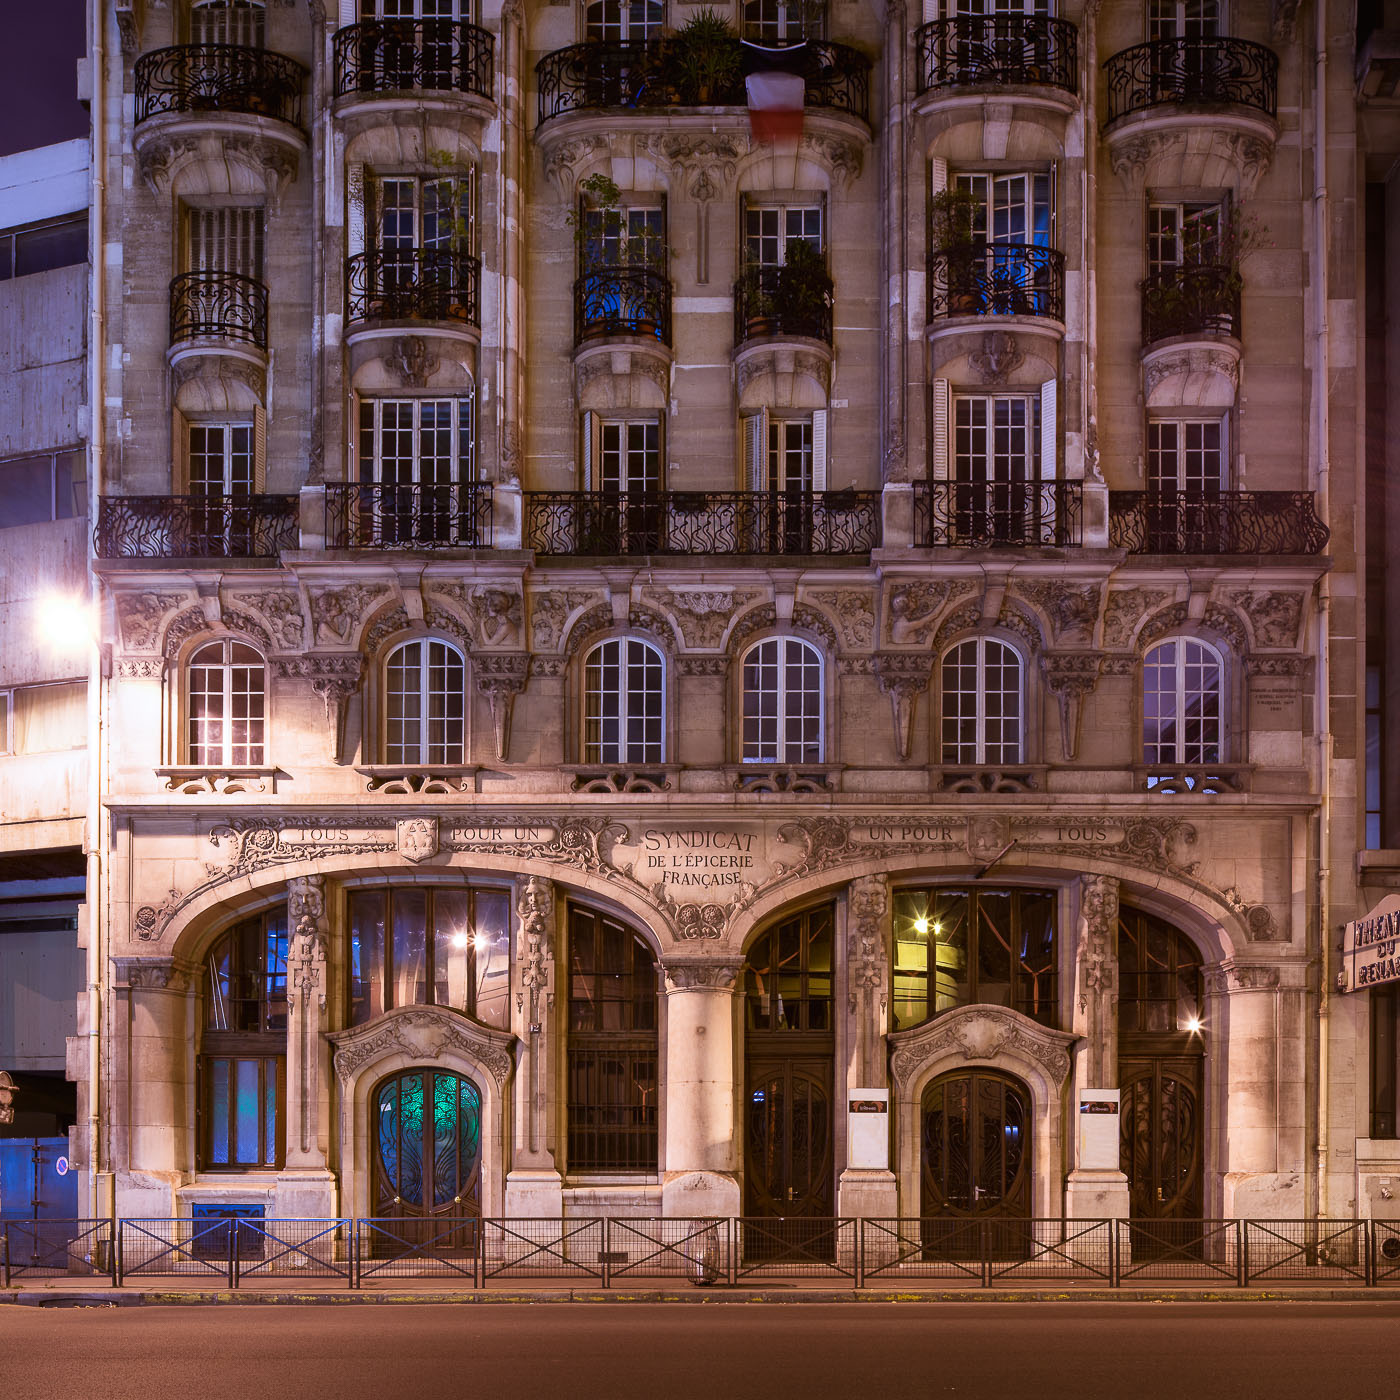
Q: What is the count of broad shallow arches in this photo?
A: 2